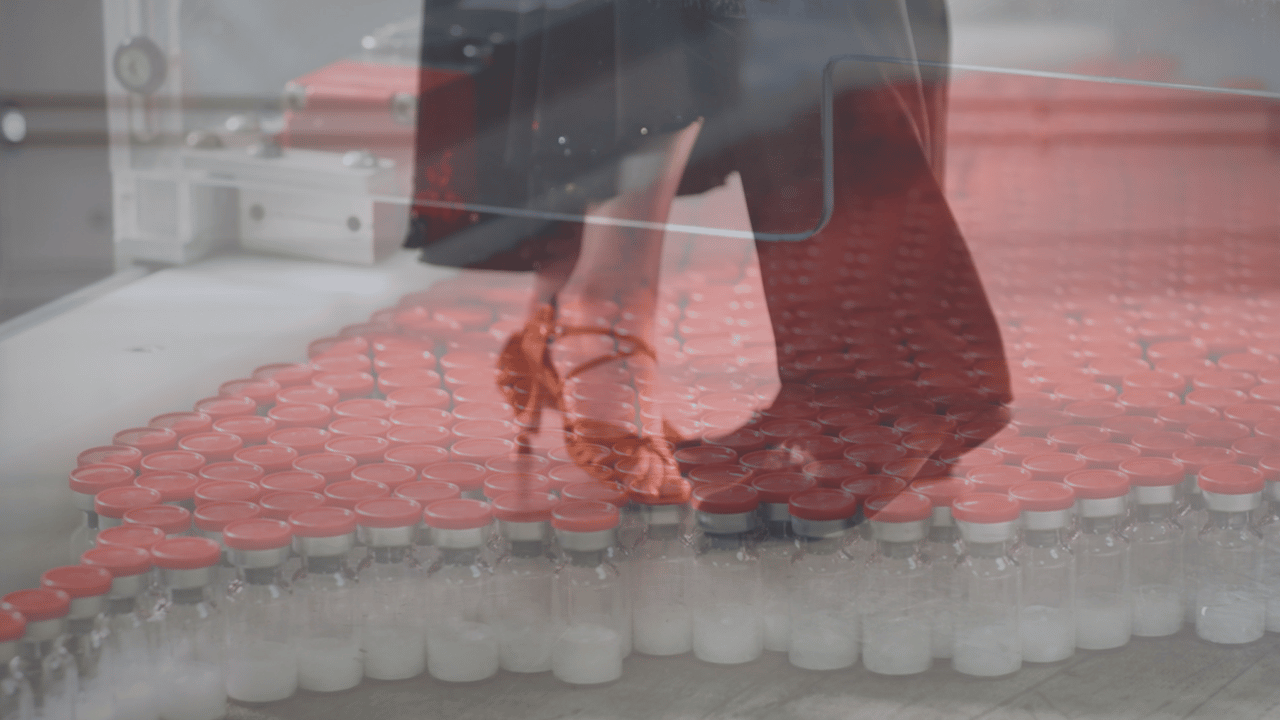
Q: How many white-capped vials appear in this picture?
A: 0